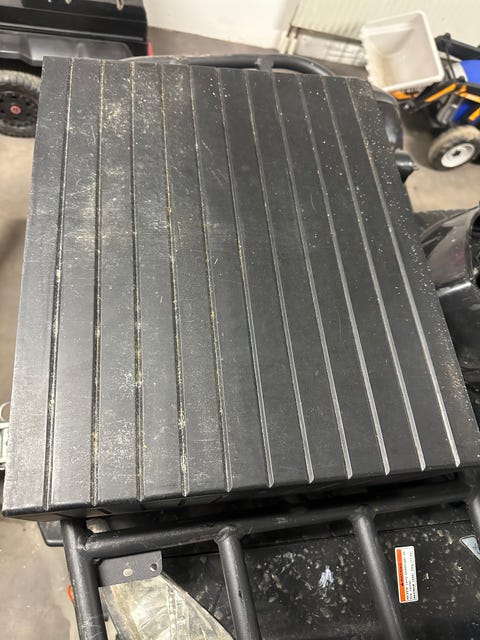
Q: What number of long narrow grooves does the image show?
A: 11